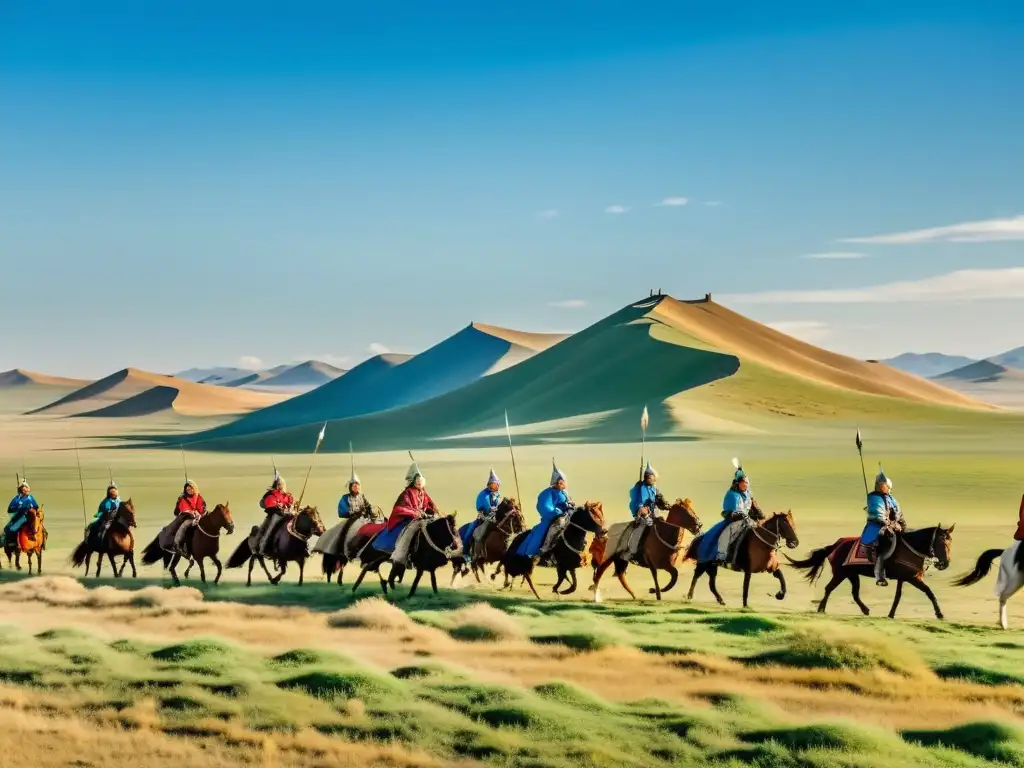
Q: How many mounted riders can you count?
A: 12